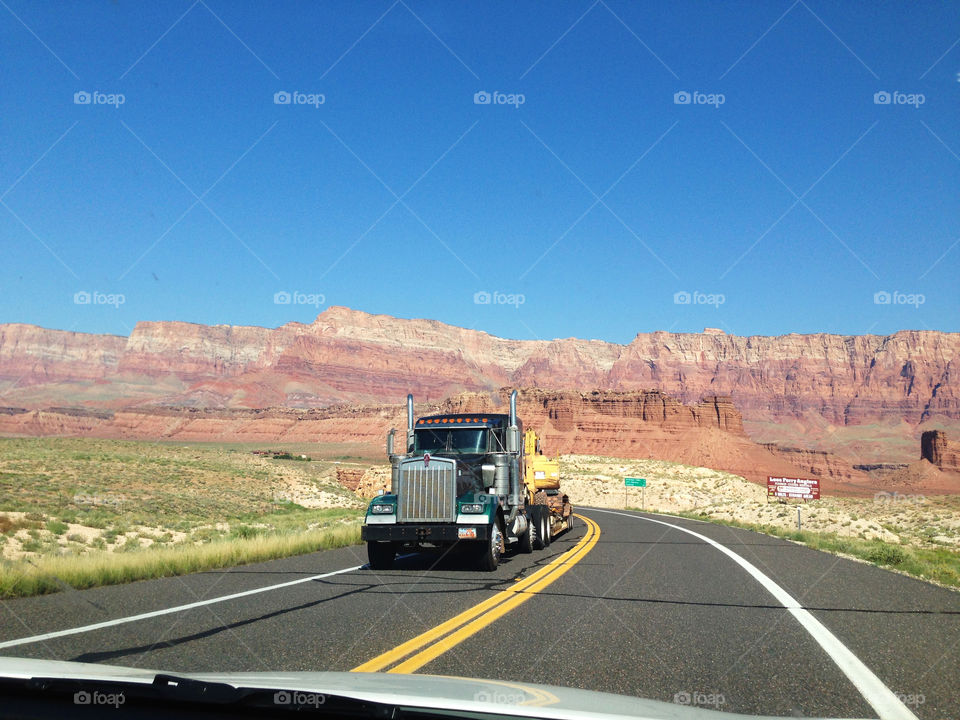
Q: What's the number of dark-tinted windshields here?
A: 1